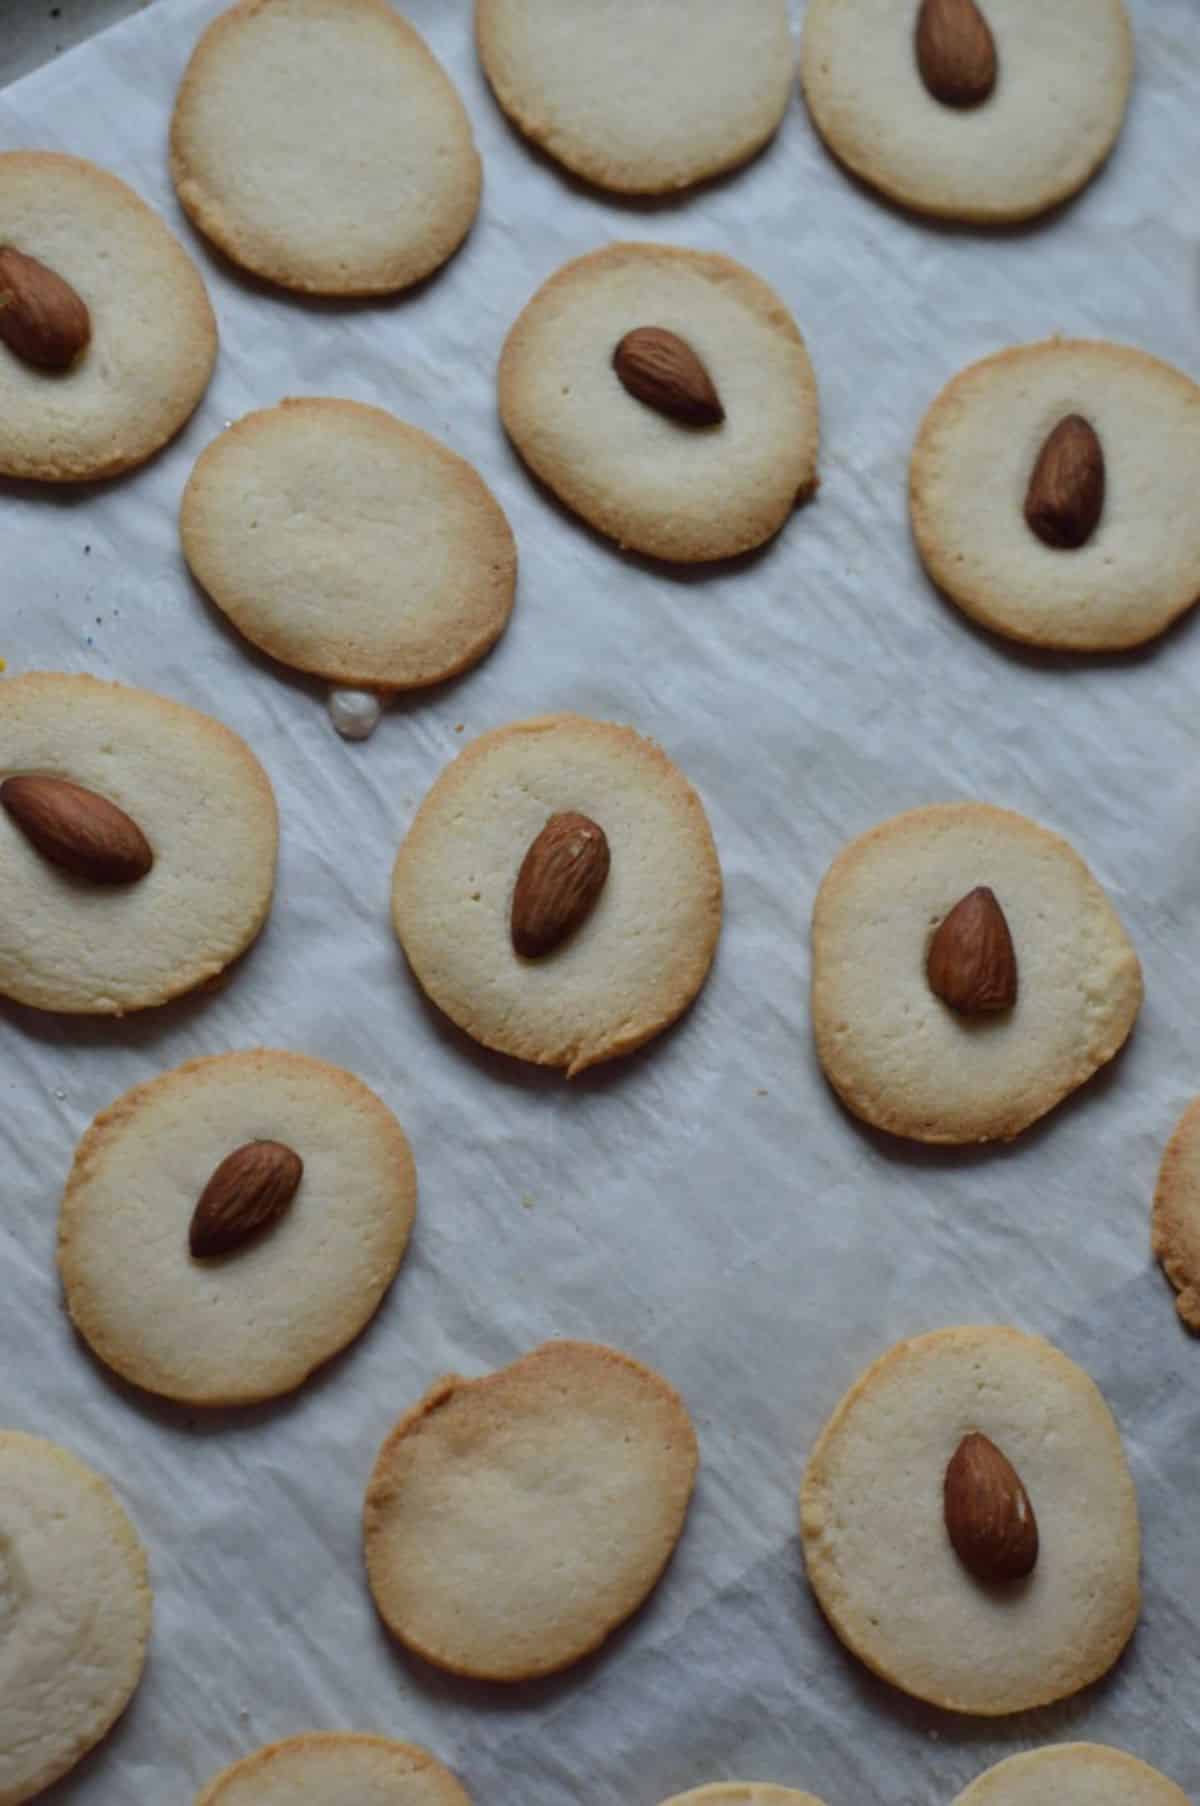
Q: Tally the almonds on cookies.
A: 9